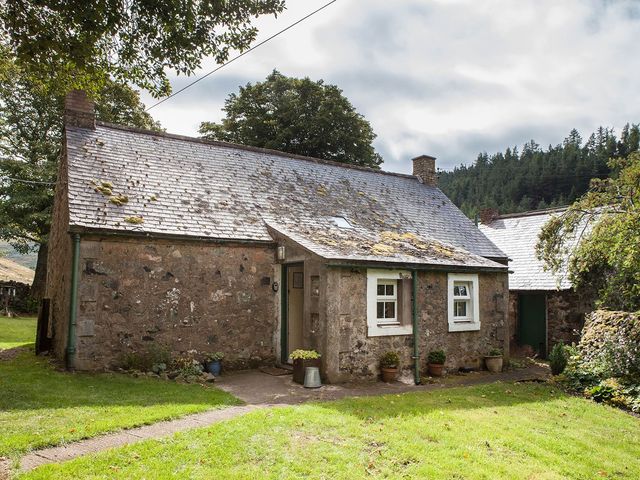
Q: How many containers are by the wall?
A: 6